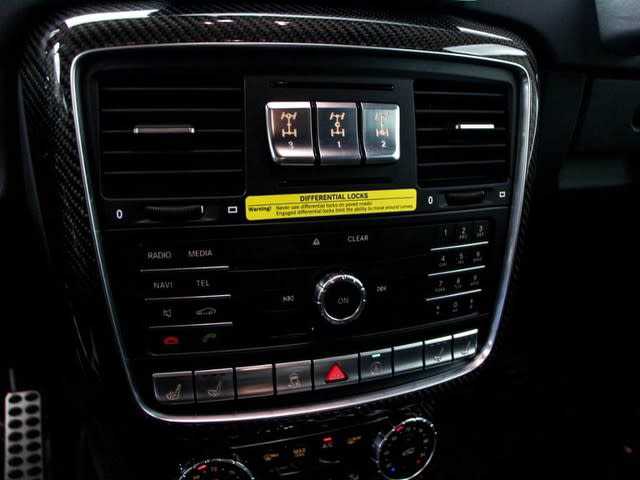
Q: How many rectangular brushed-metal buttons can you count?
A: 12